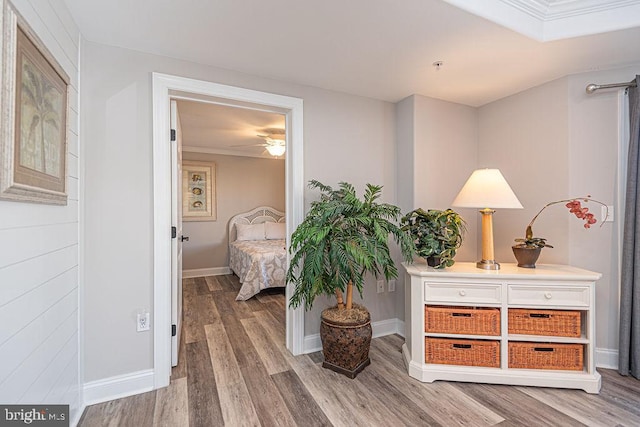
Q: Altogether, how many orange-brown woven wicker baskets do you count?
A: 4